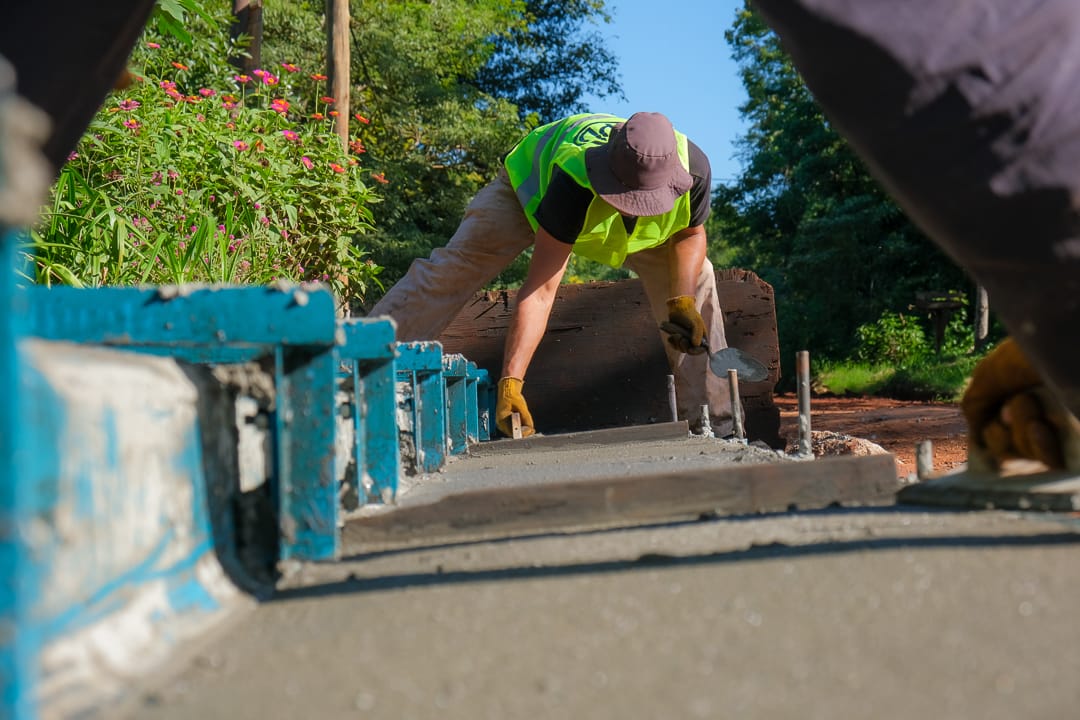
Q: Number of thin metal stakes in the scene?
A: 5